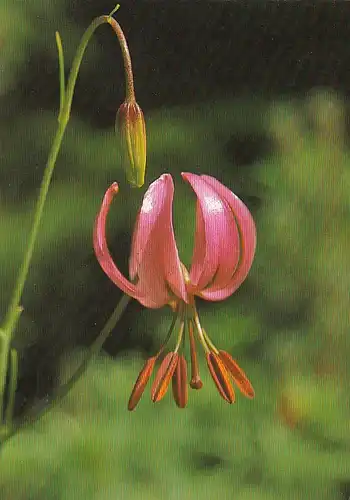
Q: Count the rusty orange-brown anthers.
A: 5